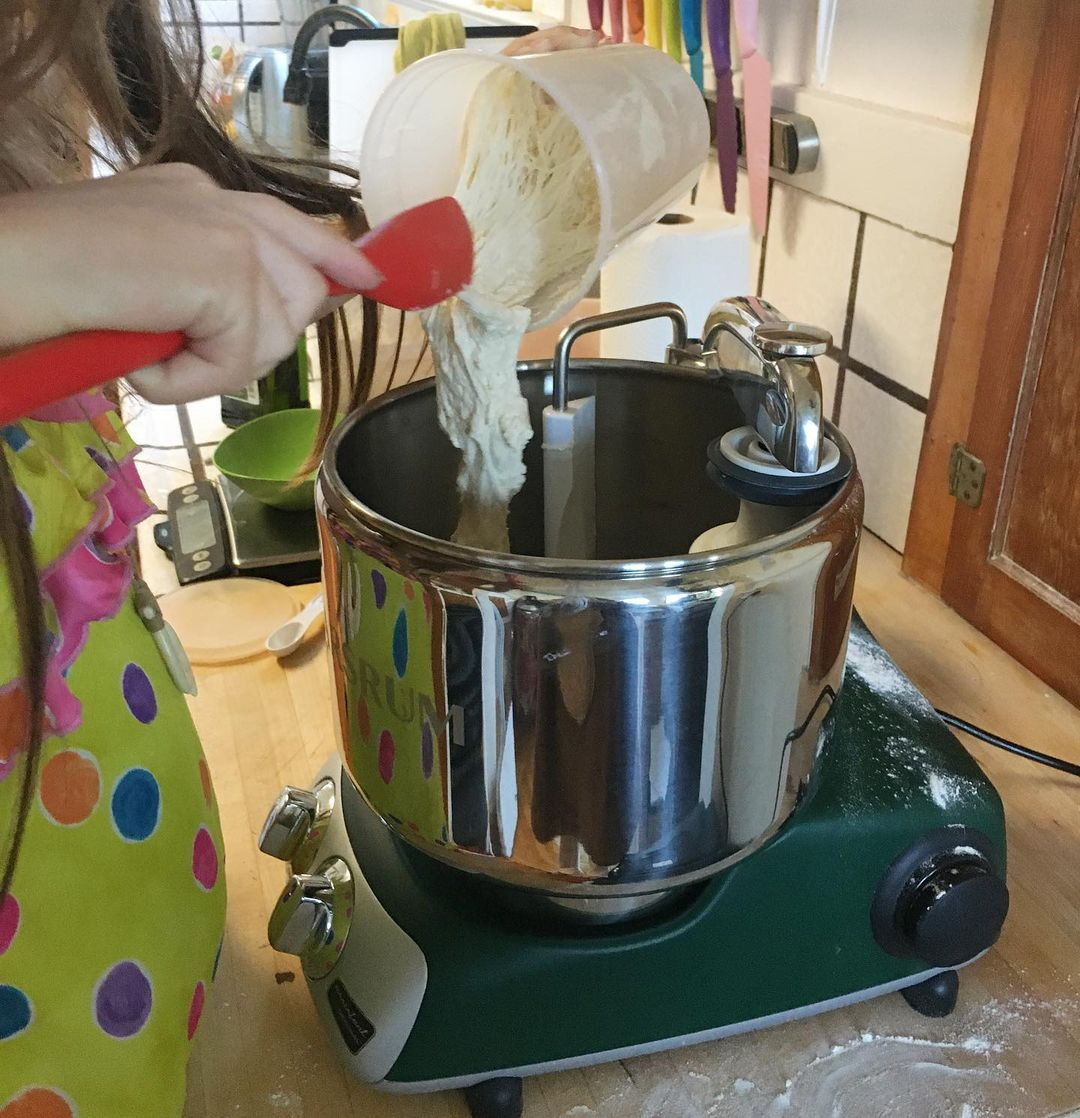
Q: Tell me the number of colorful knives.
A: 8